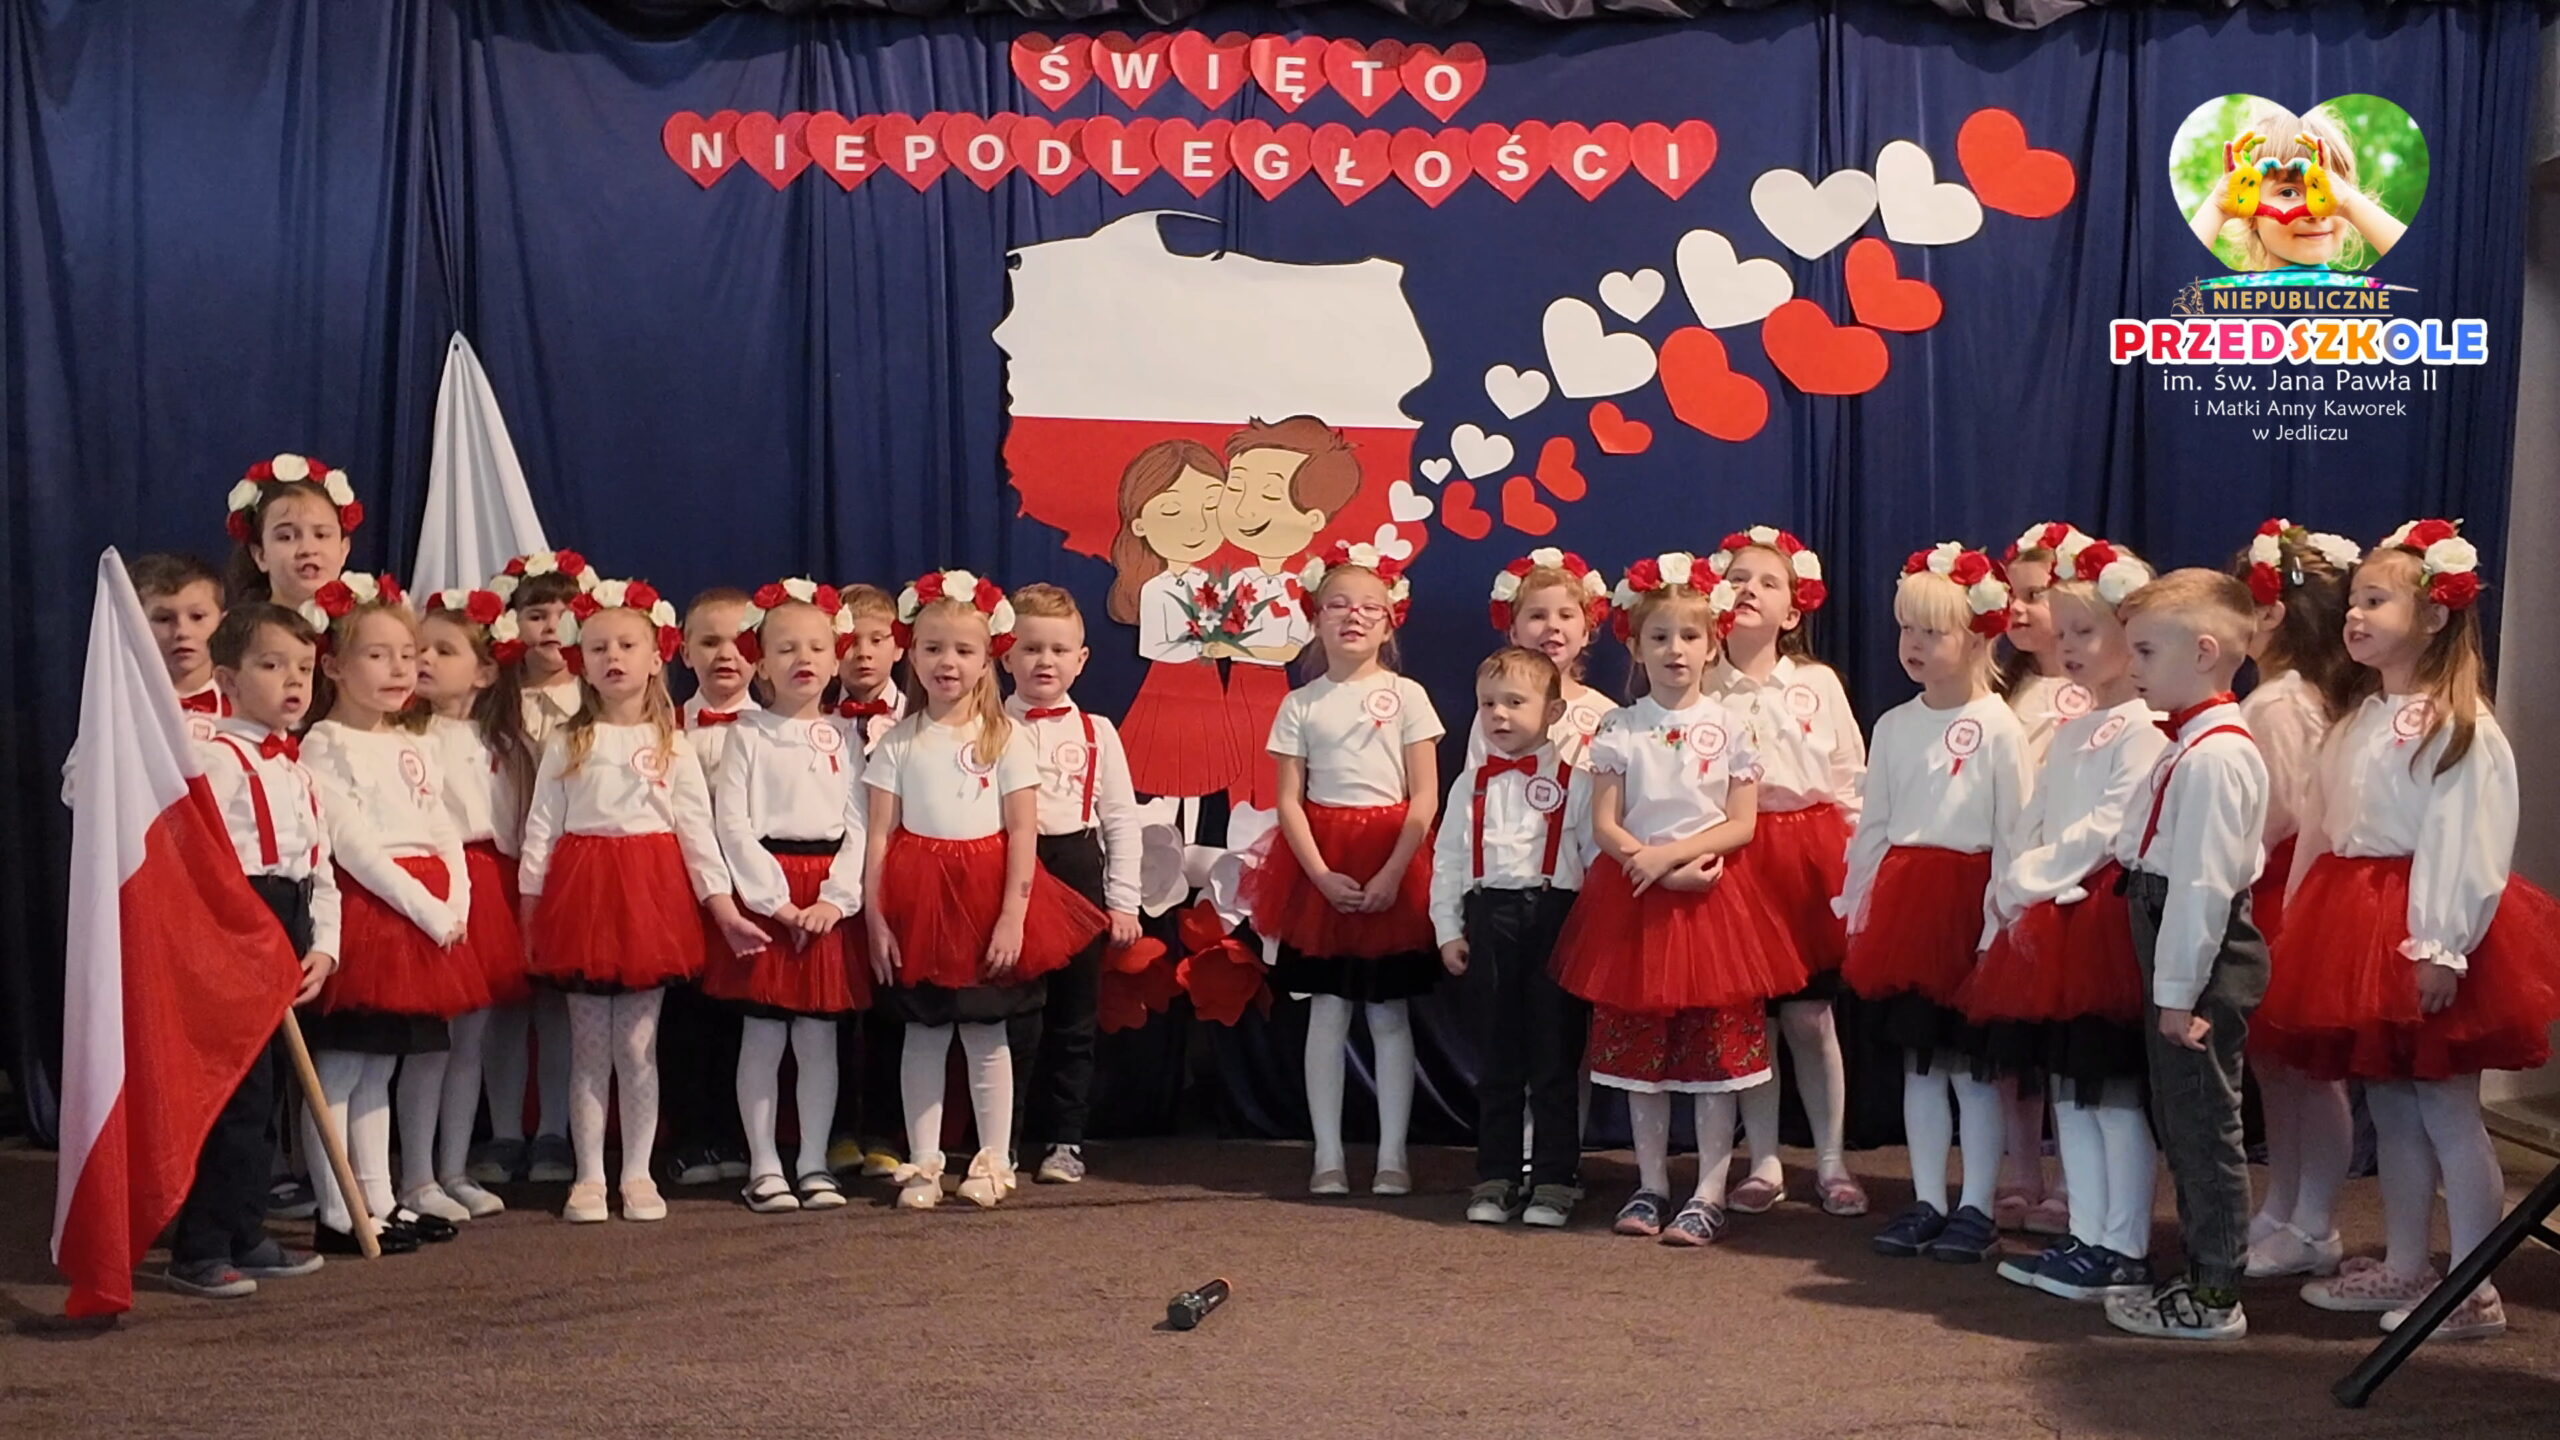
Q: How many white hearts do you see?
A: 10